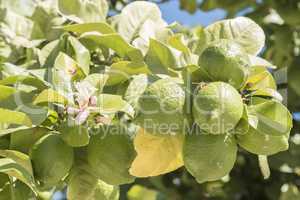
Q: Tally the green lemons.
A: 7